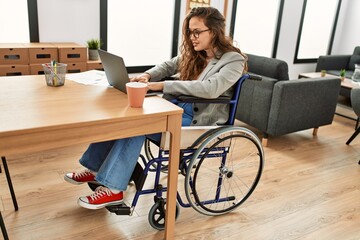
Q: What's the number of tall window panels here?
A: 4